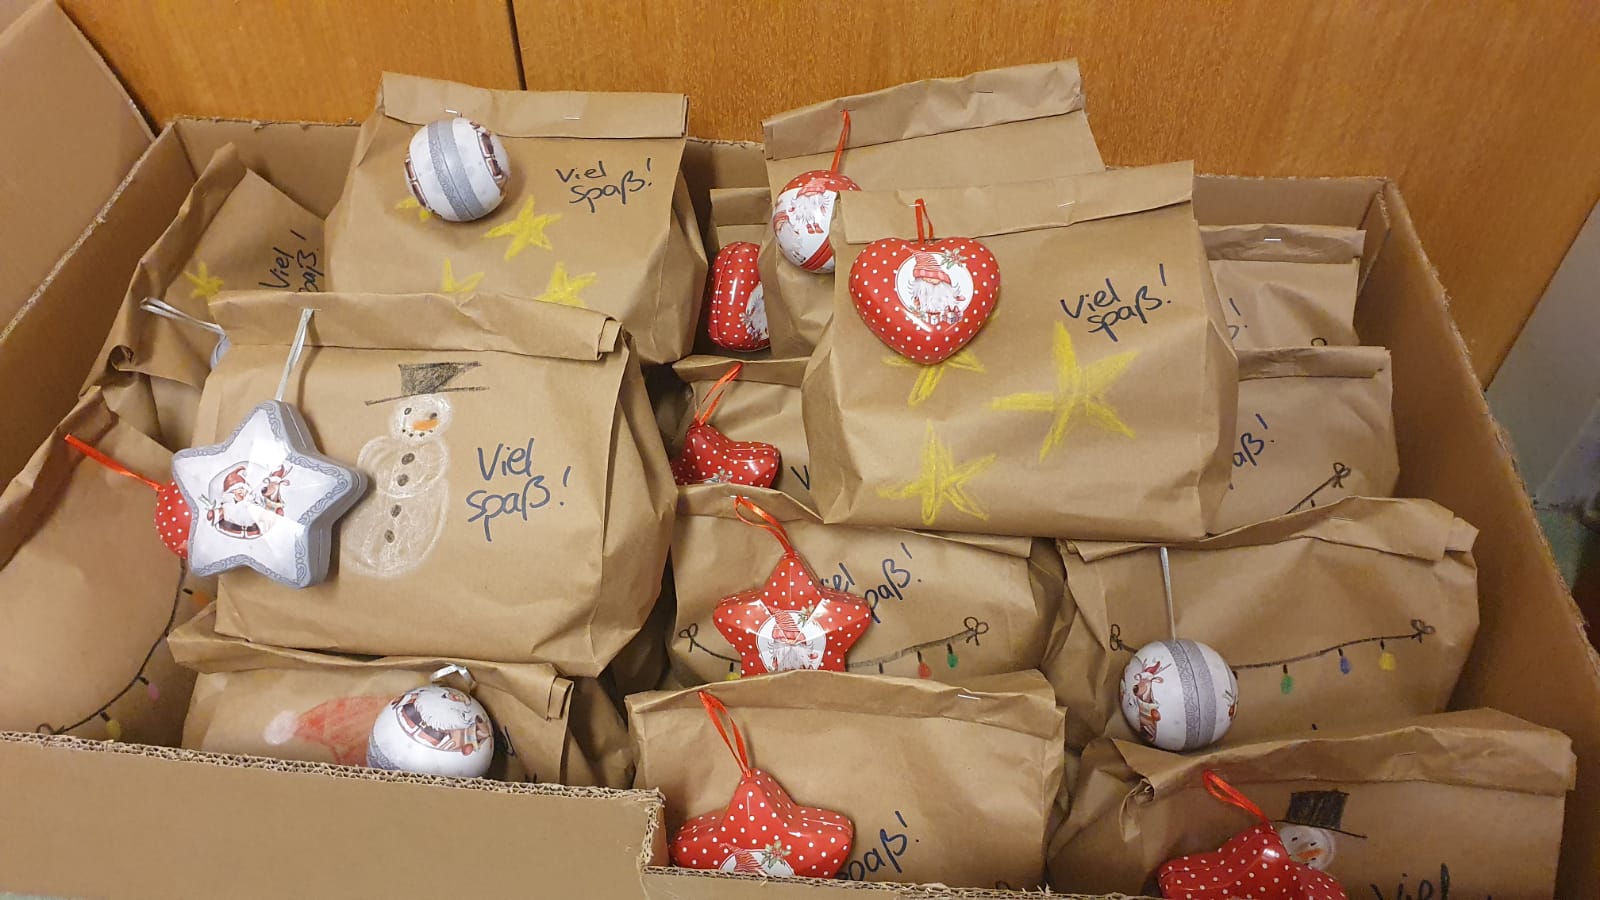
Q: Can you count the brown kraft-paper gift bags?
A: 15